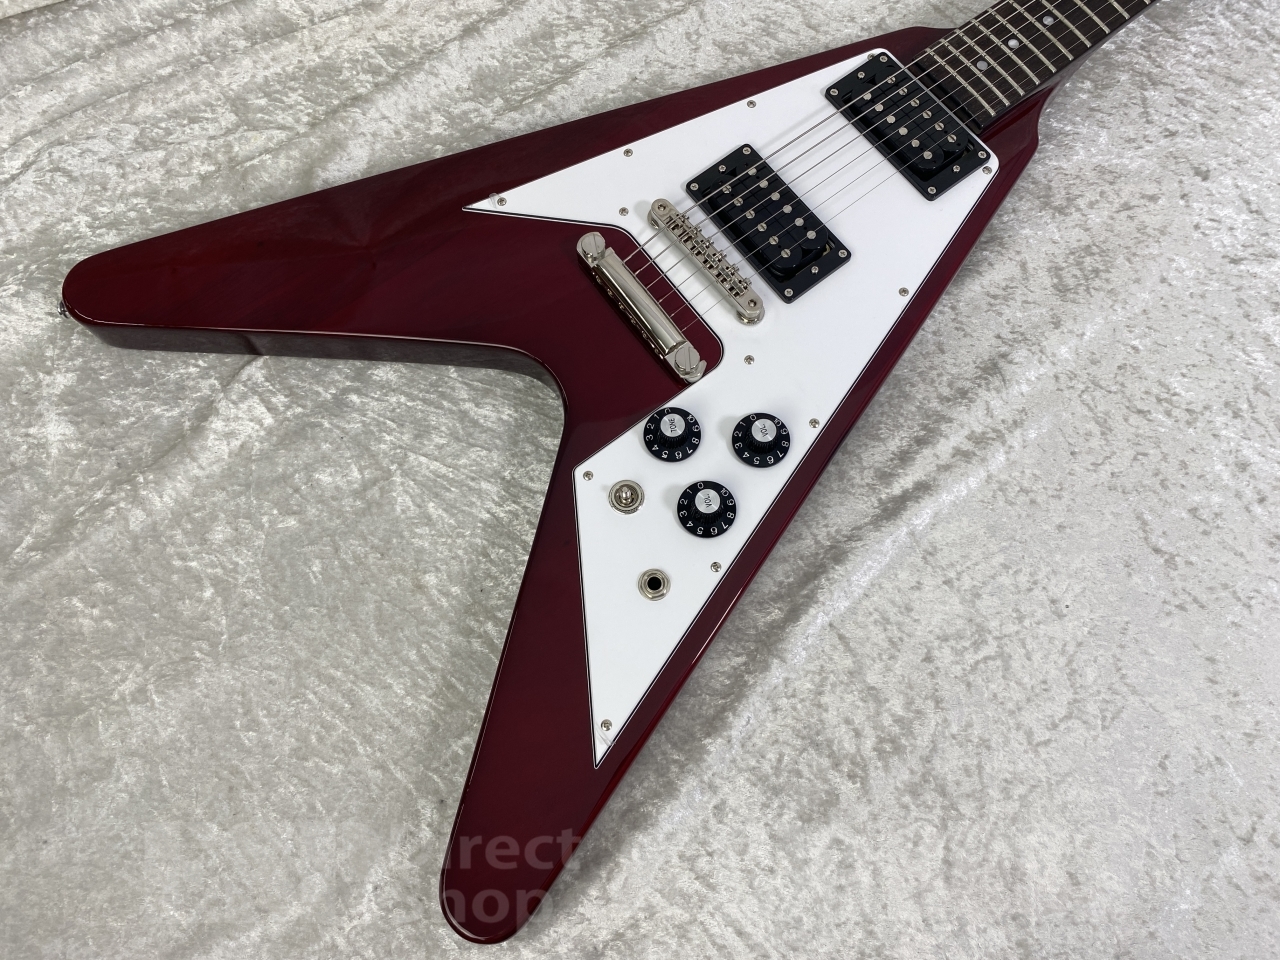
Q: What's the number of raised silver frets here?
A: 10